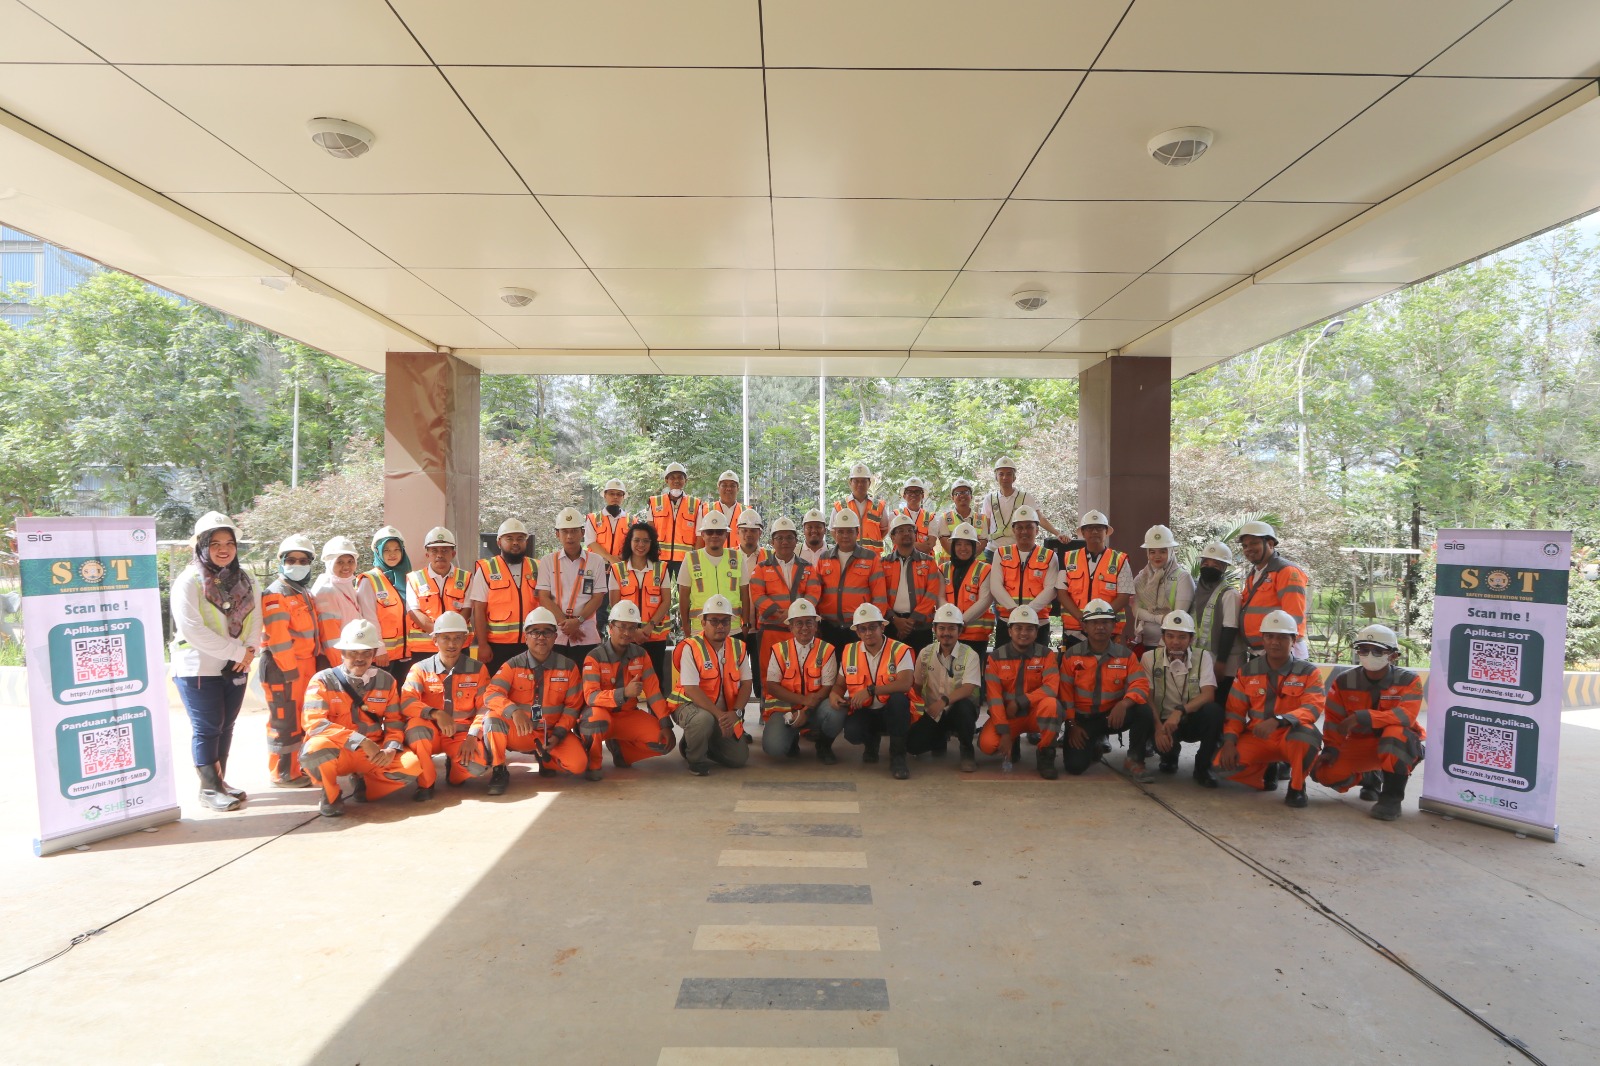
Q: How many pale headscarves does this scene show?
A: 2